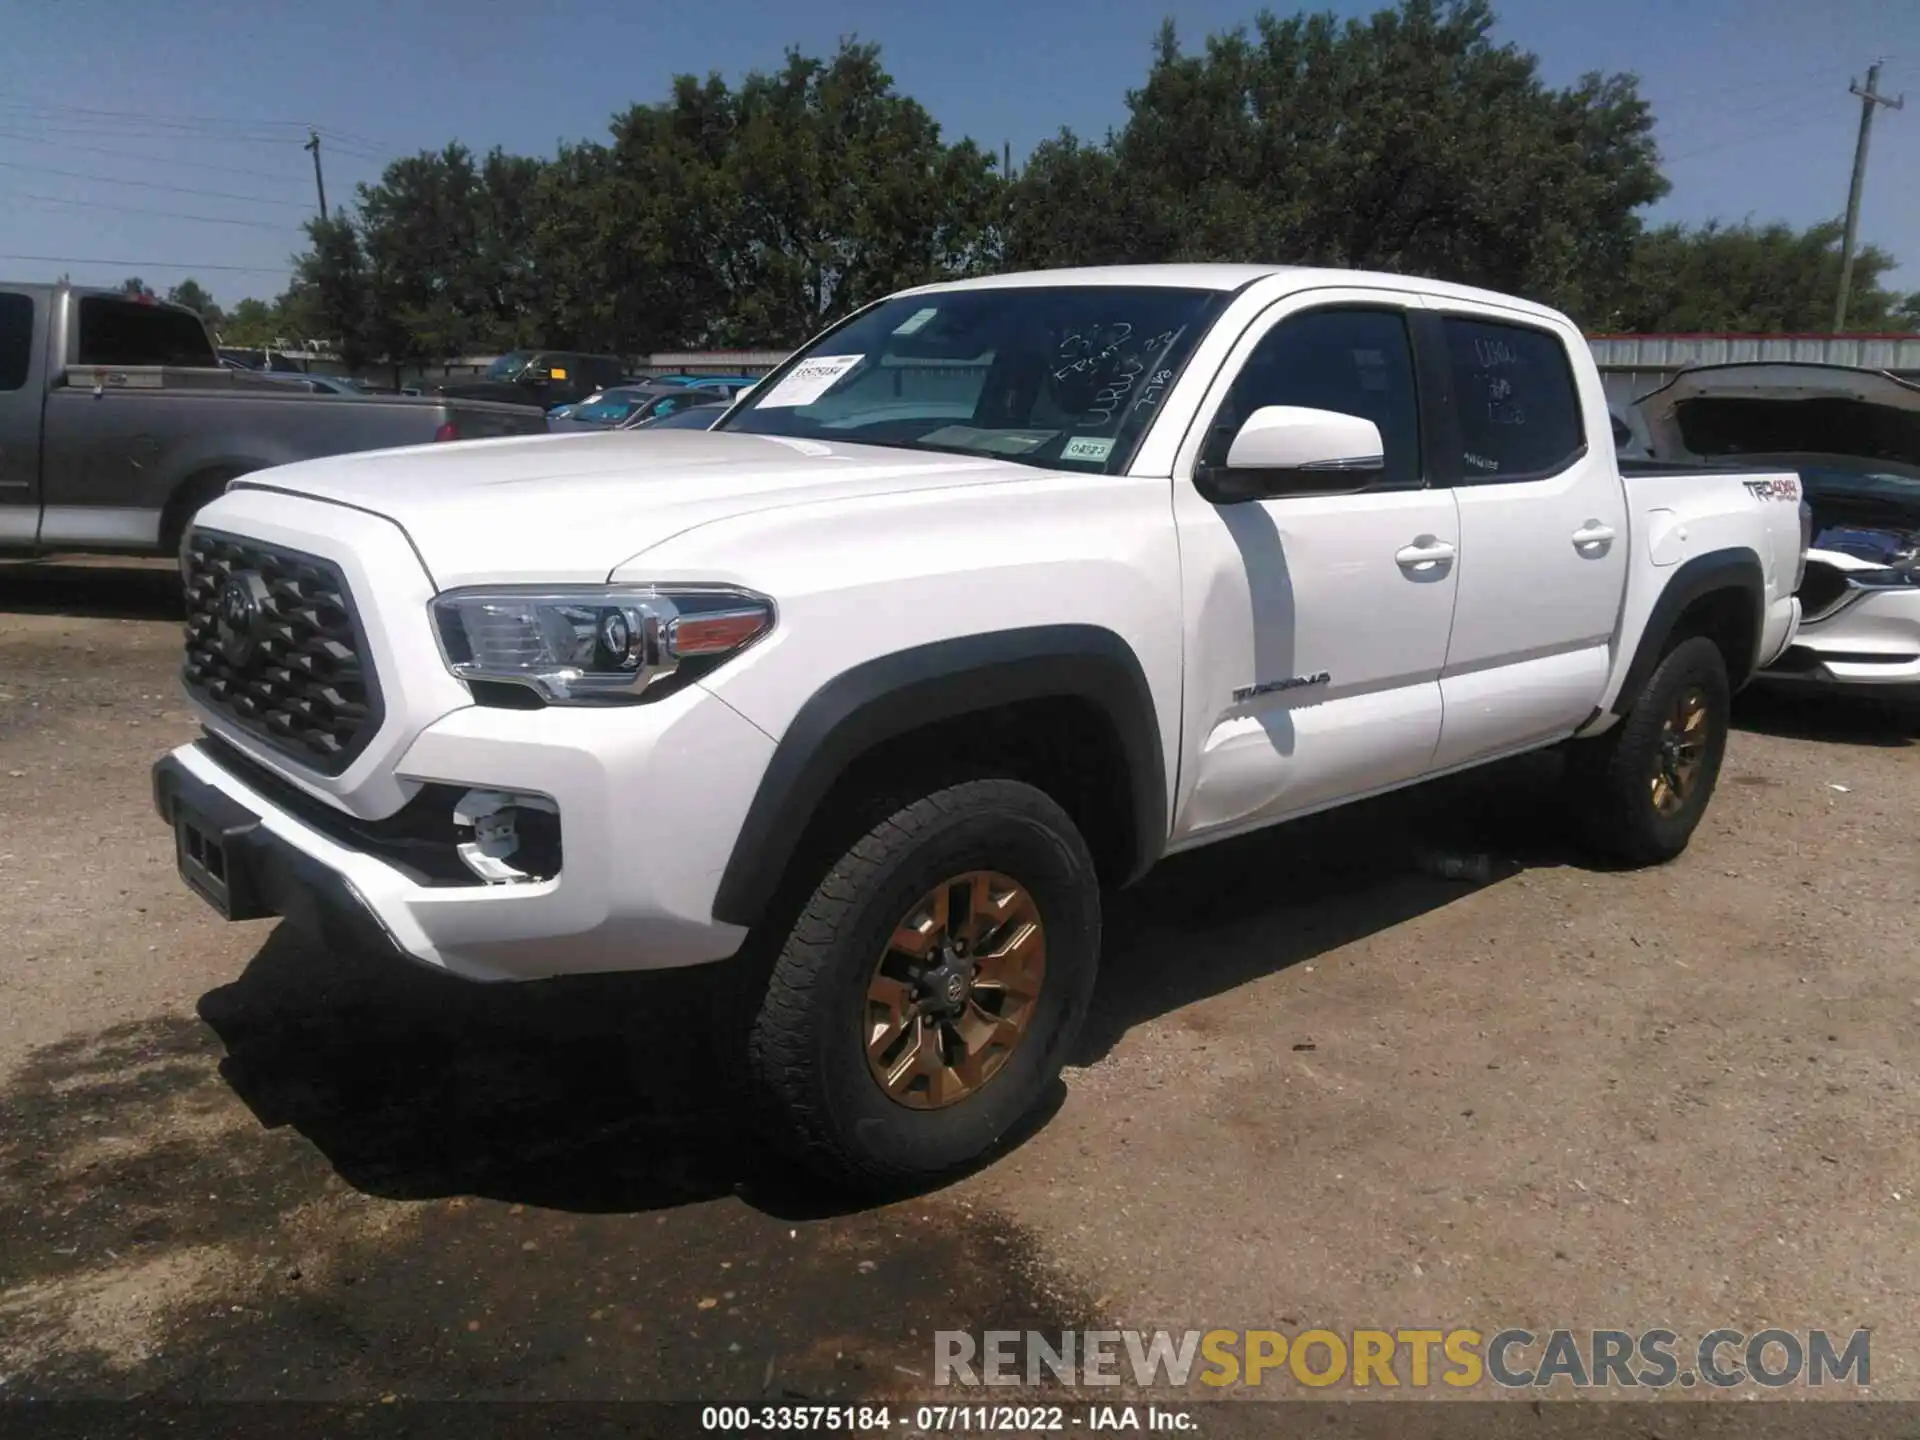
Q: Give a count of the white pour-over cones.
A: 0